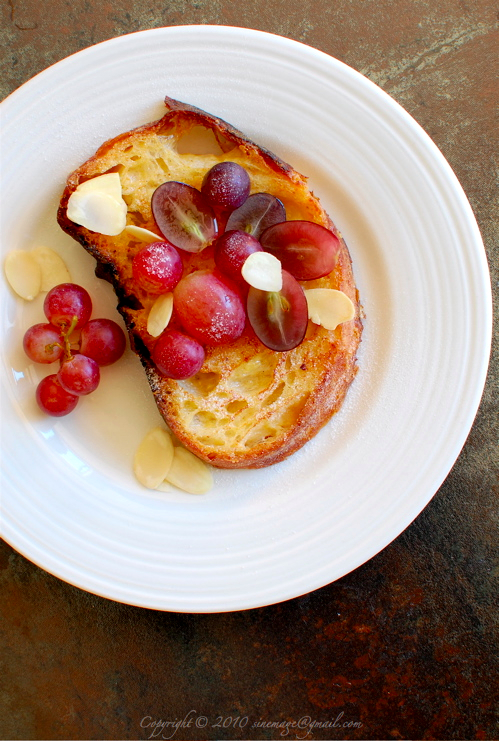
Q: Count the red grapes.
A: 14